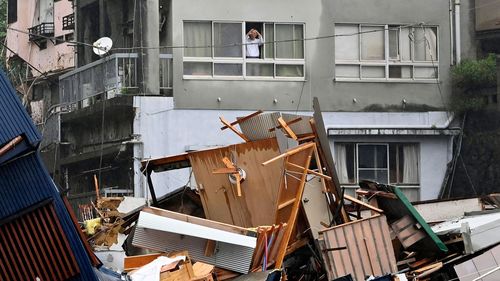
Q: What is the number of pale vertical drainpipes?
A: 2